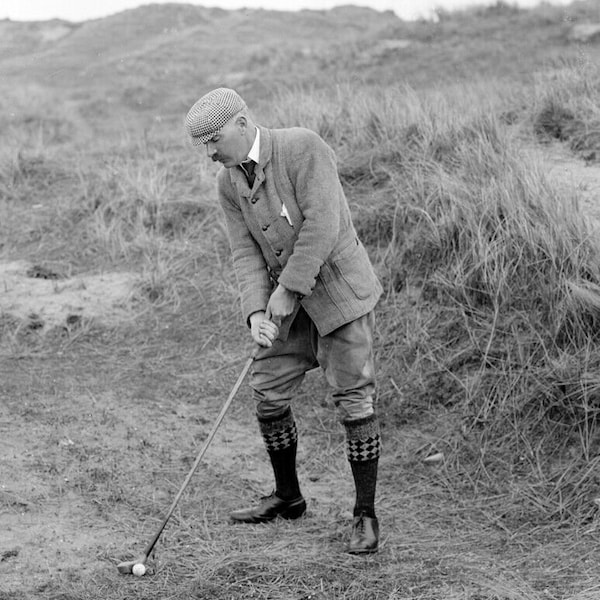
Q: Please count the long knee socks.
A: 2